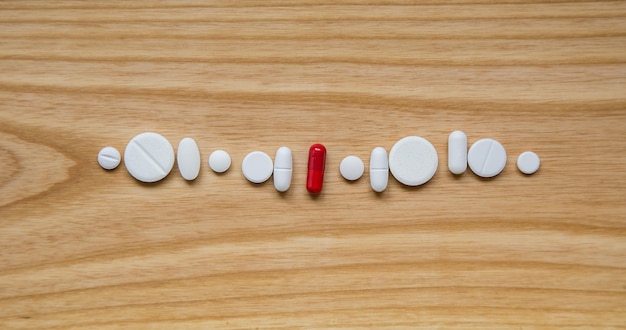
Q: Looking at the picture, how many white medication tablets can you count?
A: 12